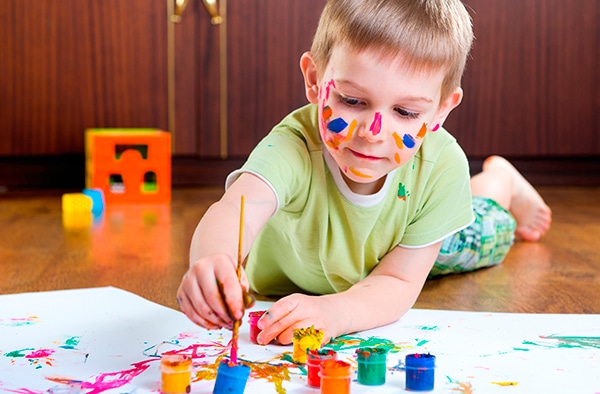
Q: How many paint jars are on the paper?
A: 8